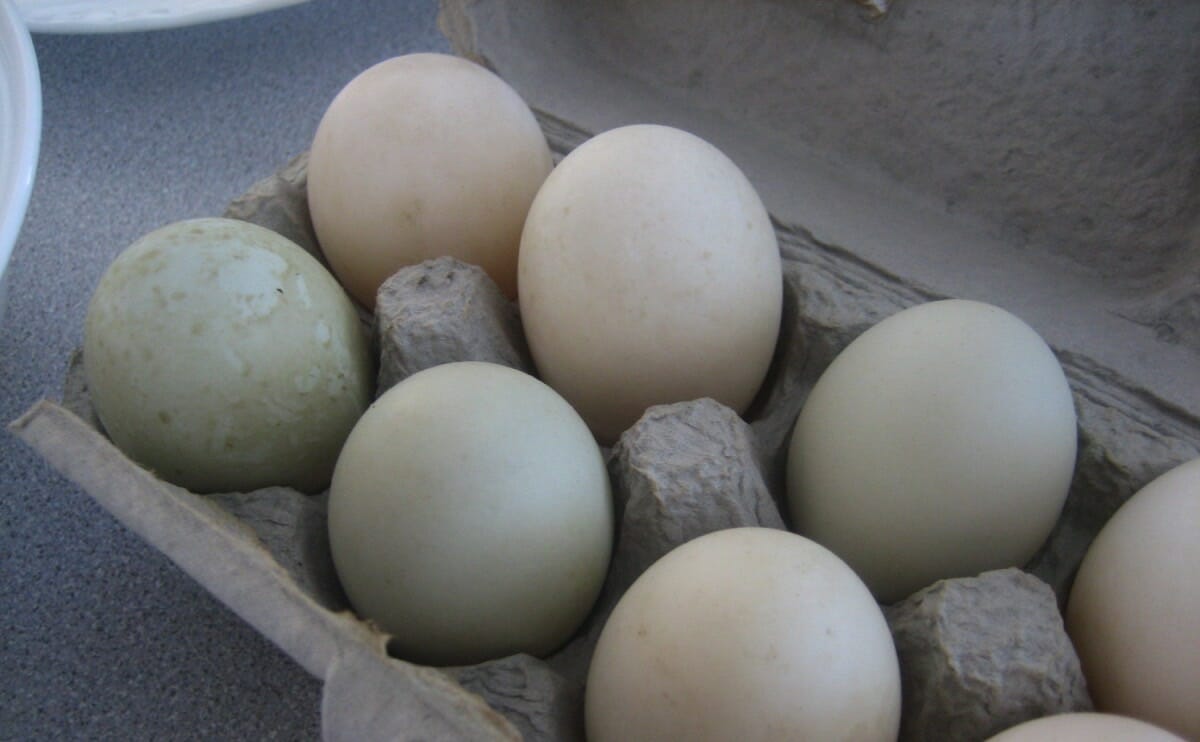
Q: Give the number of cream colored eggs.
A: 5